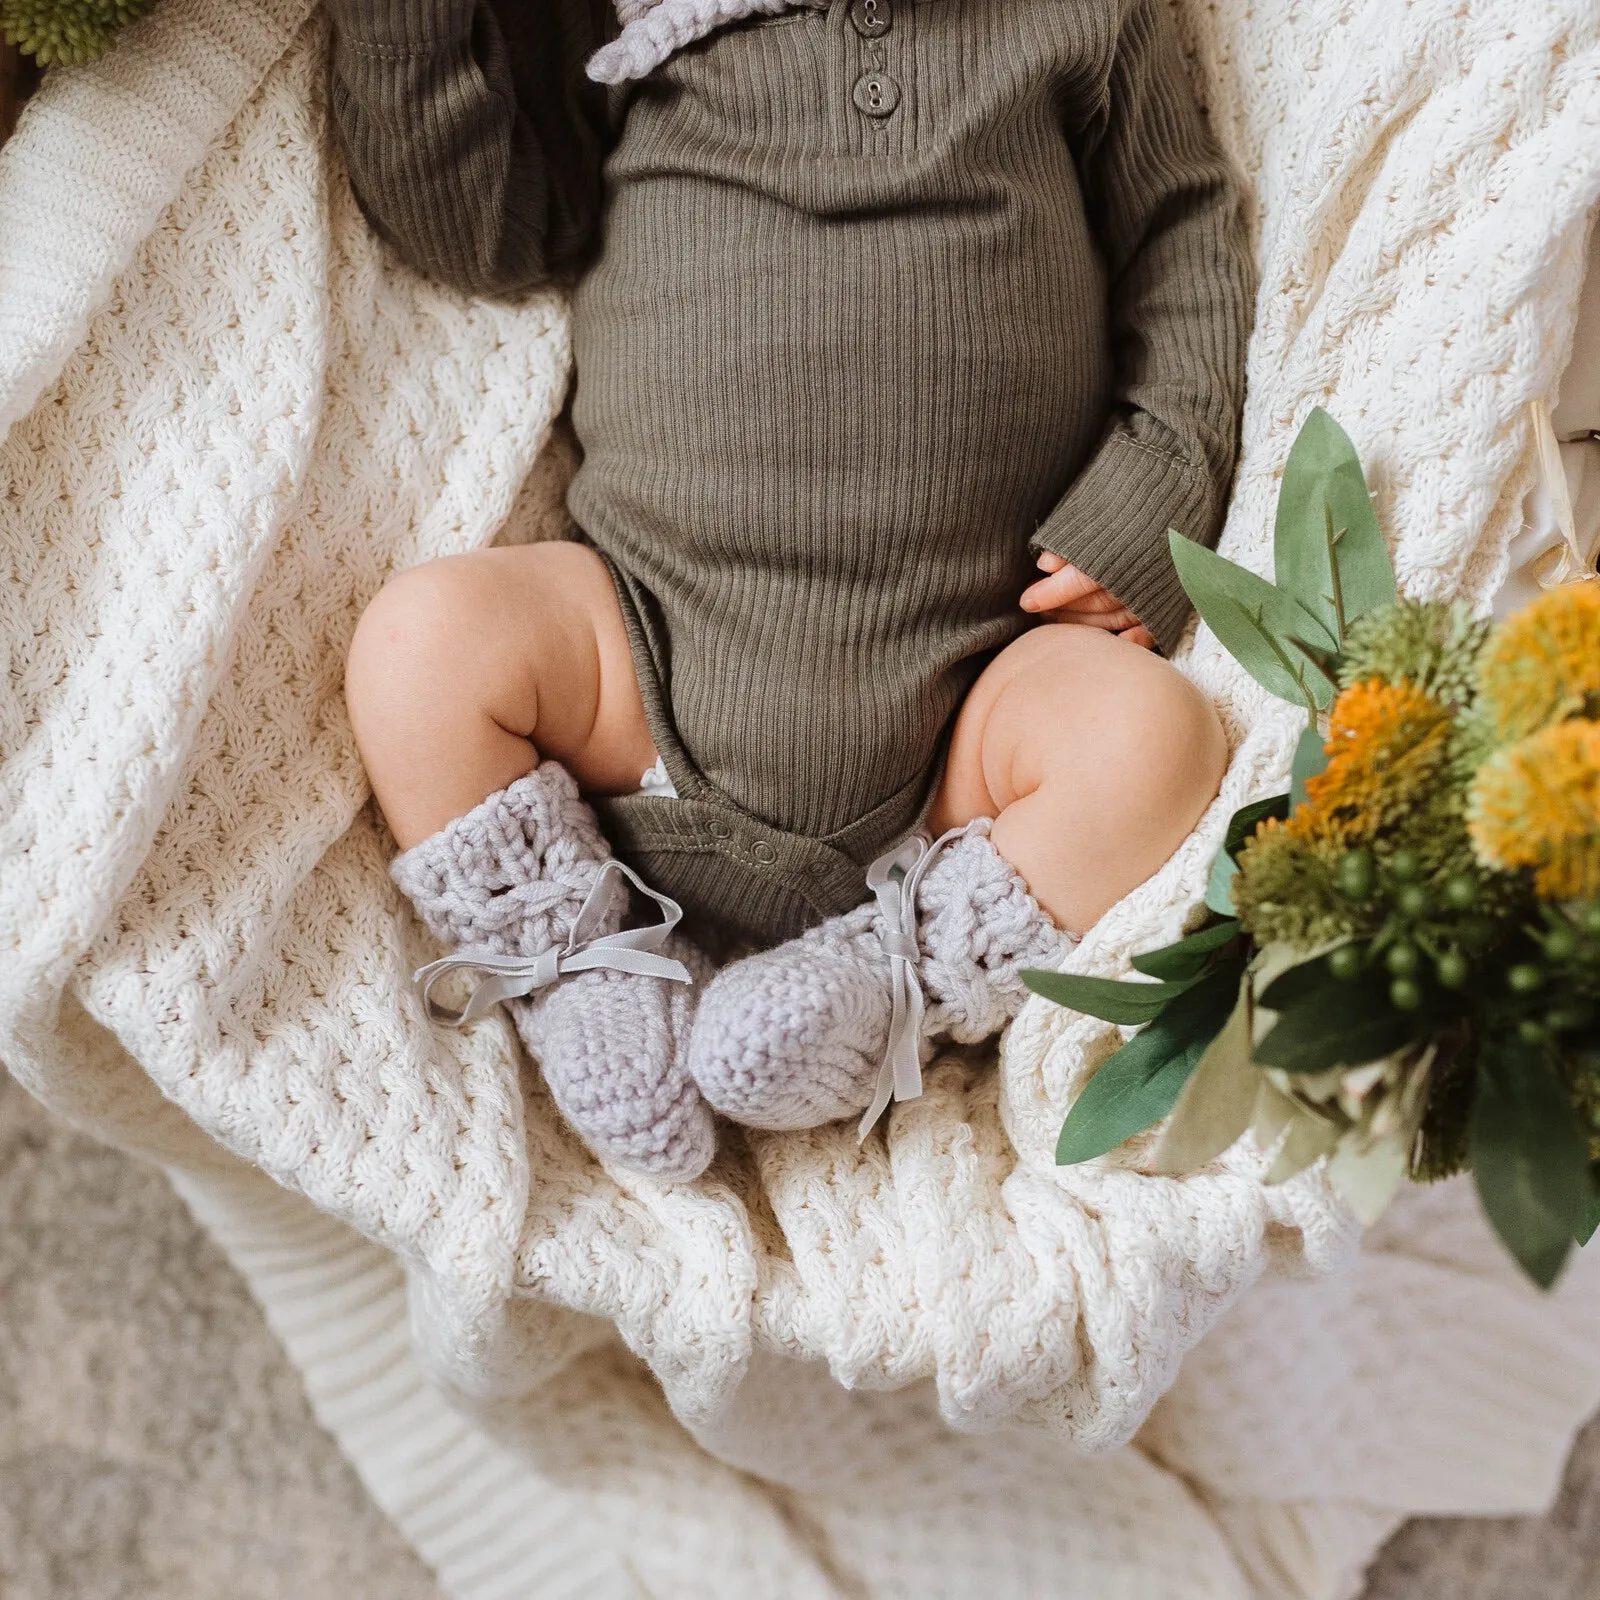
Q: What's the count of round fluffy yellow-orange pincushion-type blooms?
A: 3